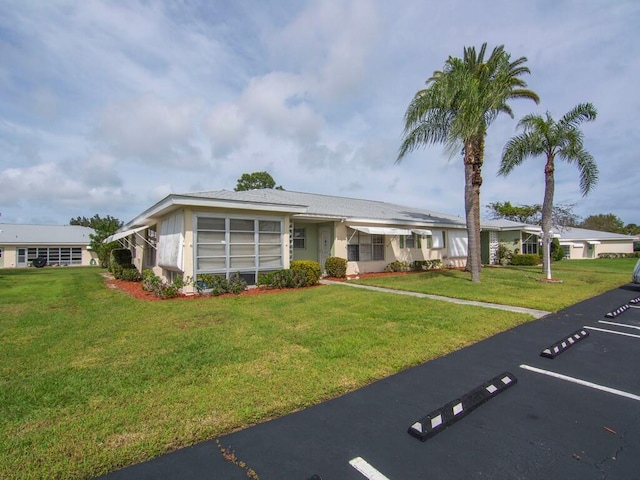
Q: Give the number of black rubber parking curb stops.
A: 4